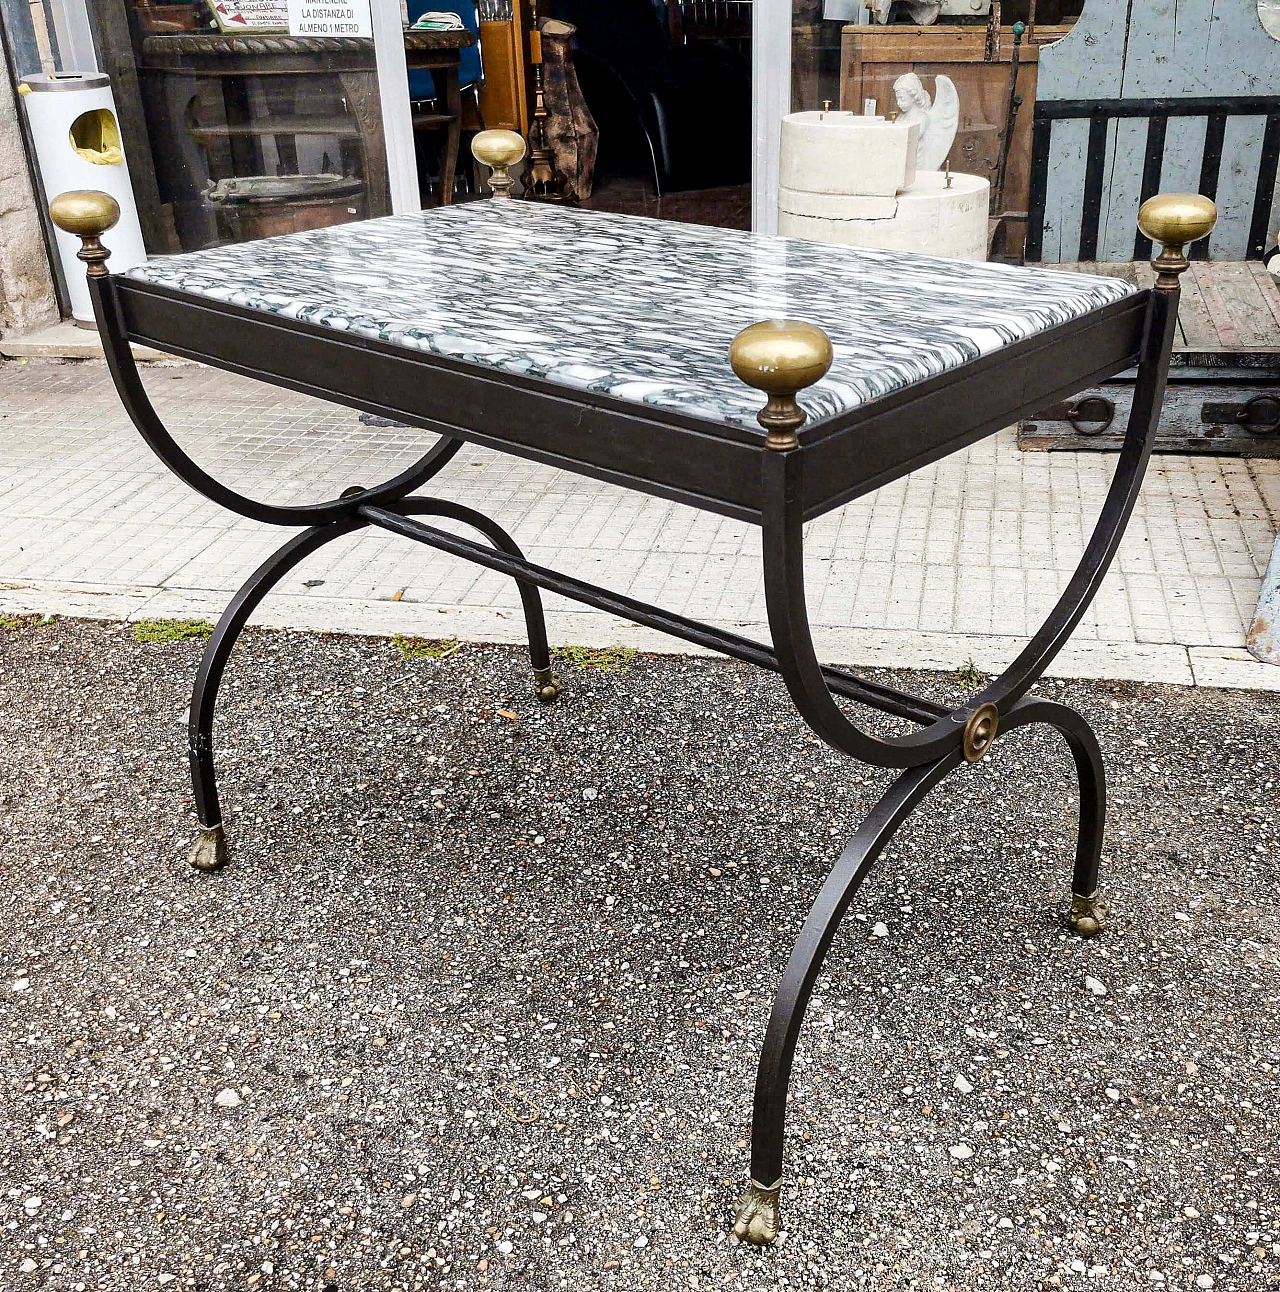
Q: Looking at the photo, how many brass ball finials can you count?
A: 4